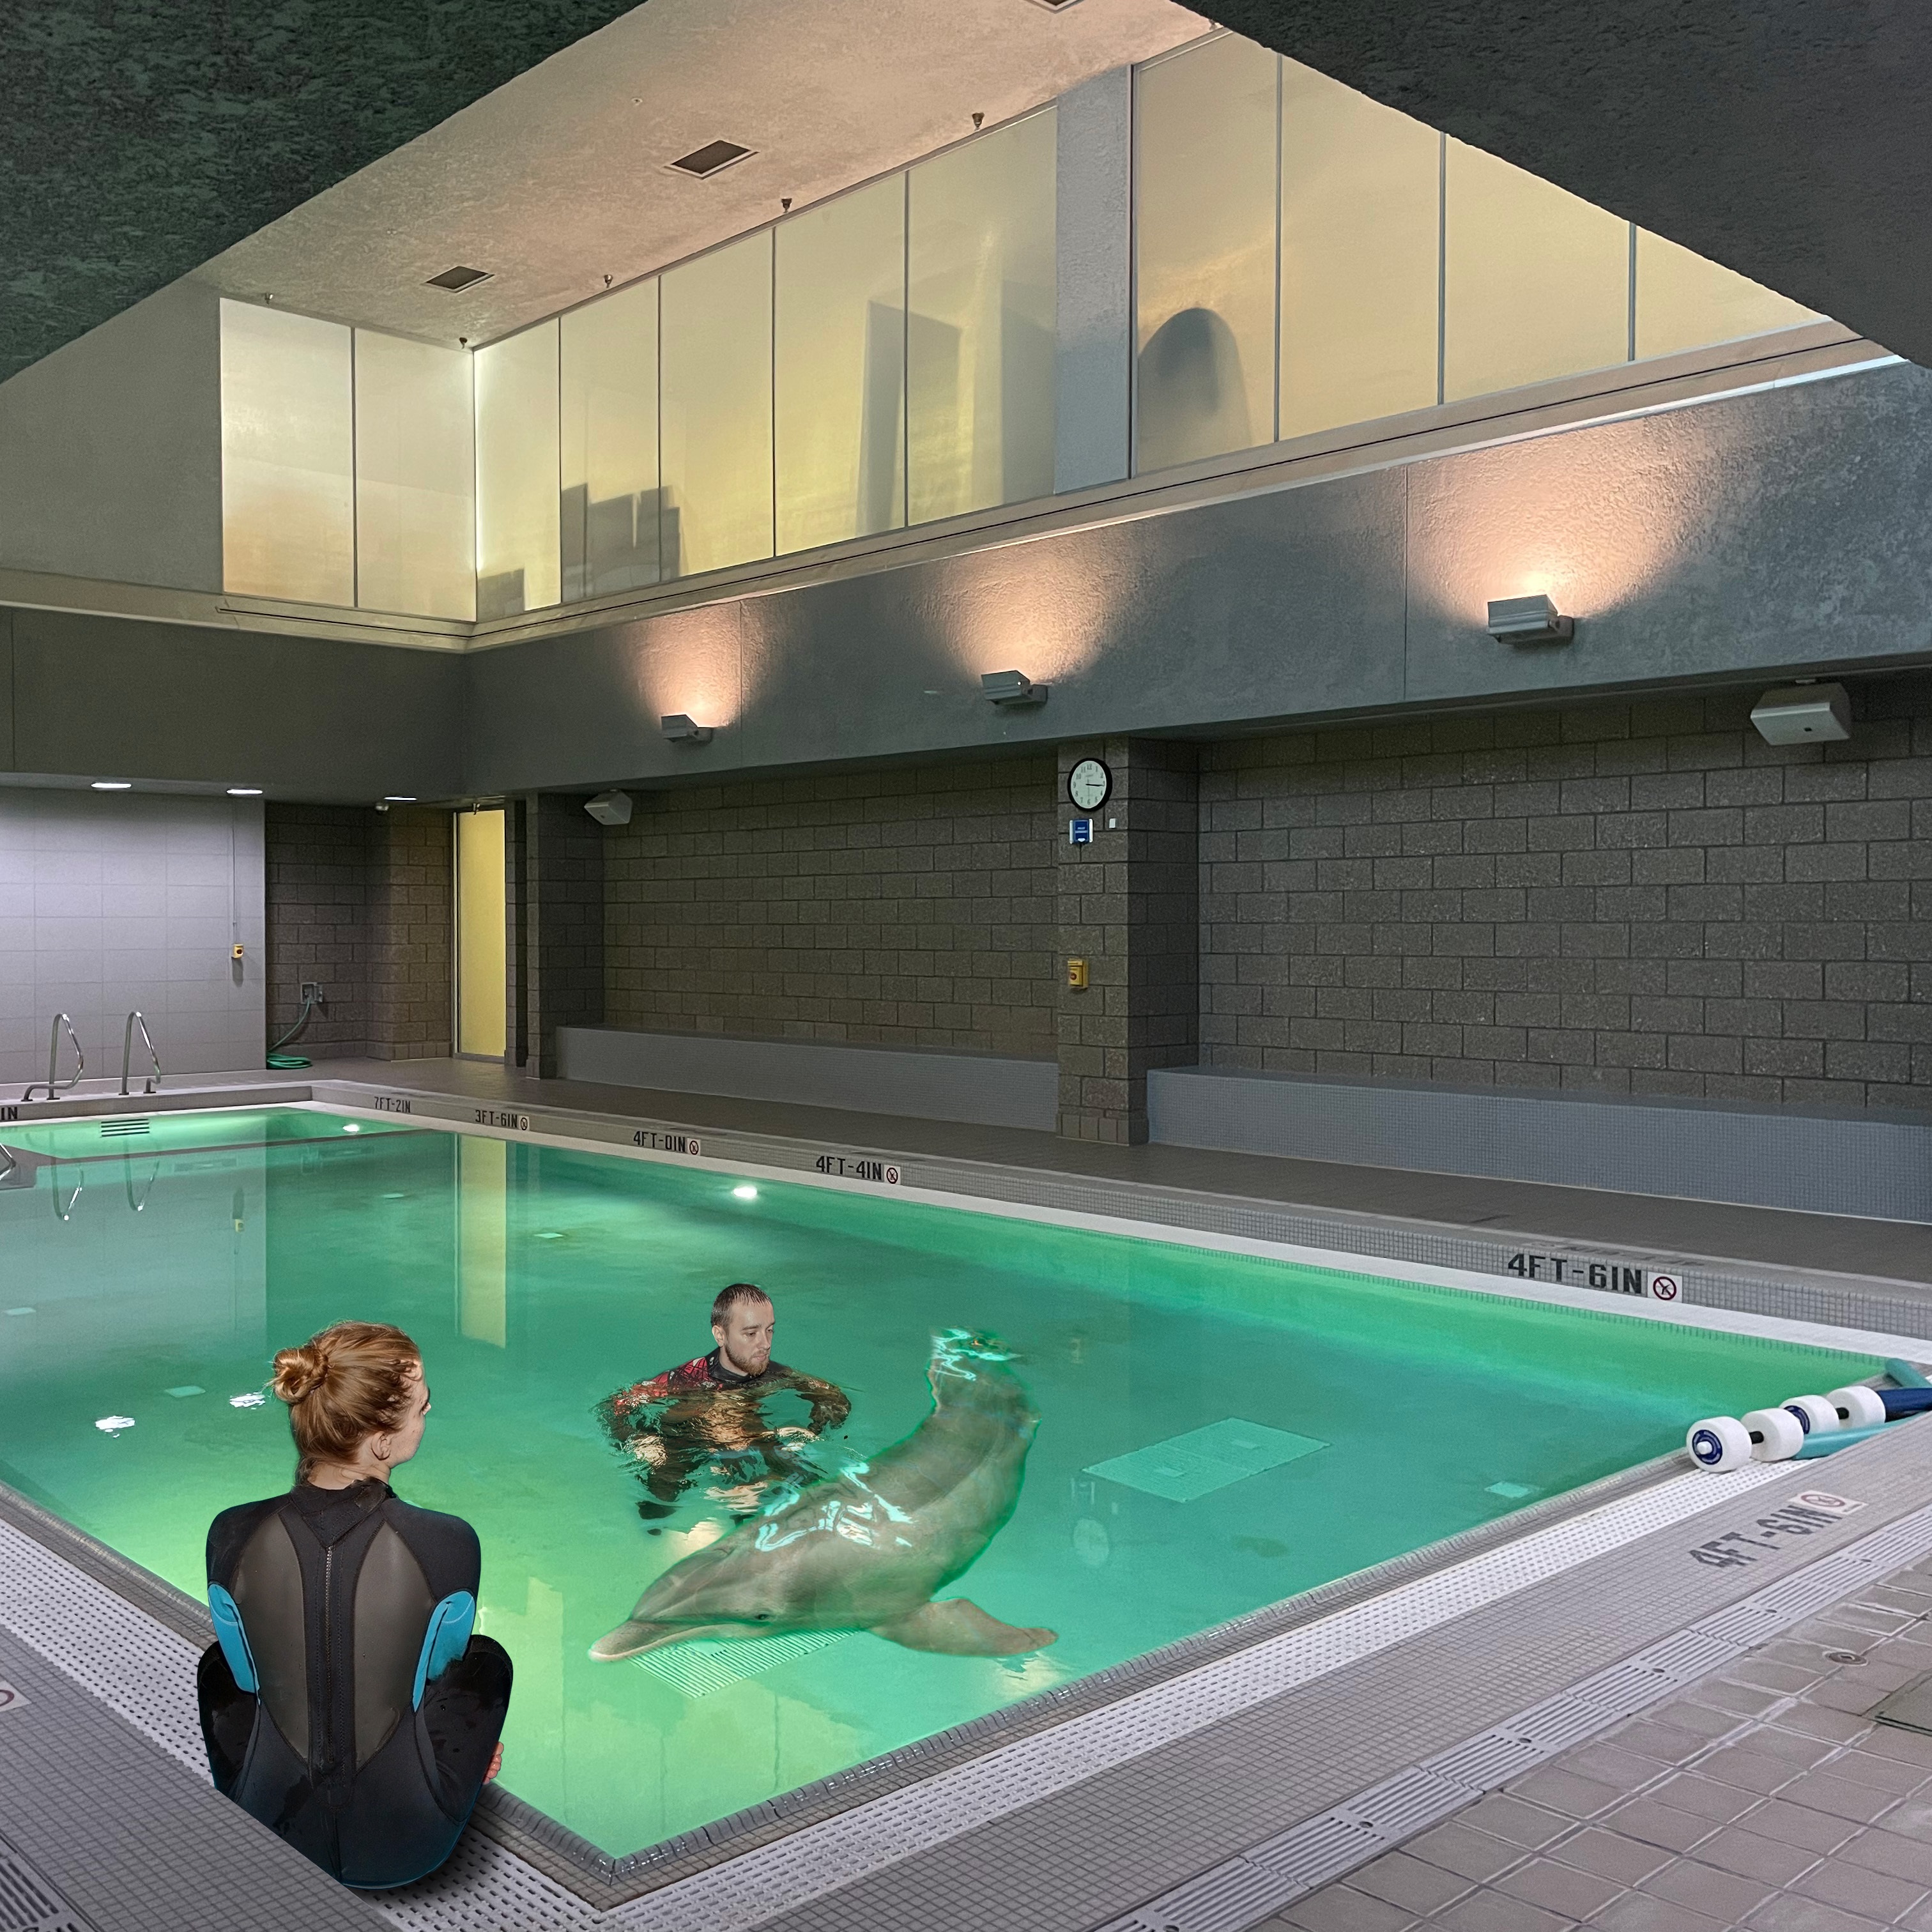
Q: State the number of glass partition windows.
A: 11